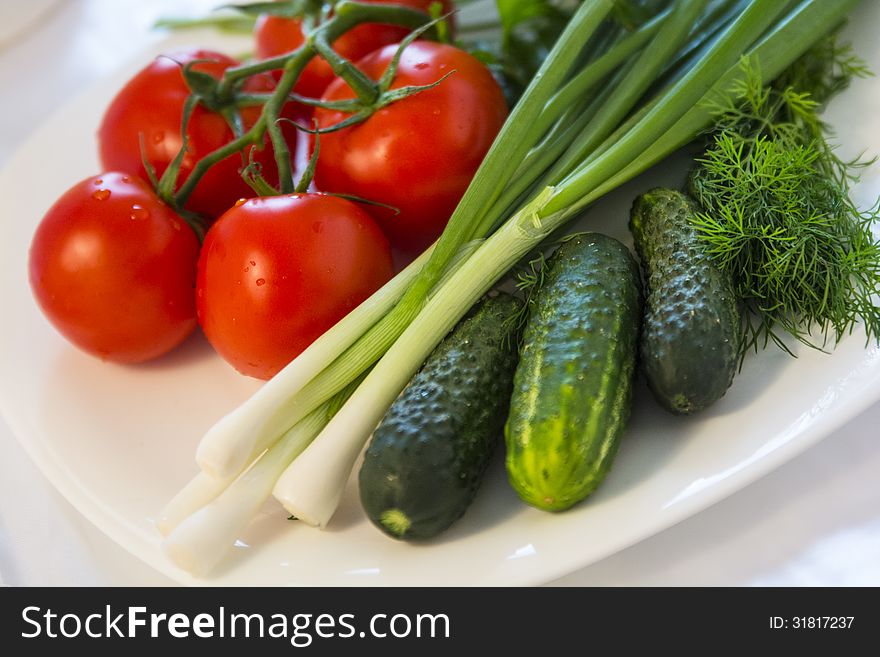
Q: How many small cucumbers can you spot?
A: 3